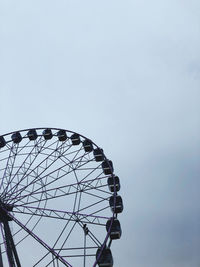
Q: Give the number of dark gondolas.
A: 13